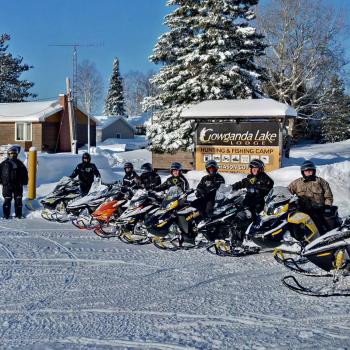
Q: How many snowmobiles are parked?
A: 8